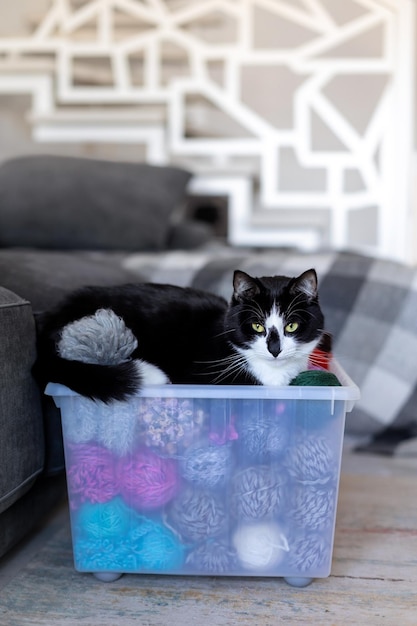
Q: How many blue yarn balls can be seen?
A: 3